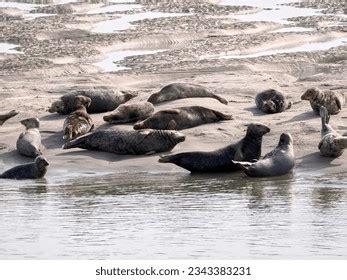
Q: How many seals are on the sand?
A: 14